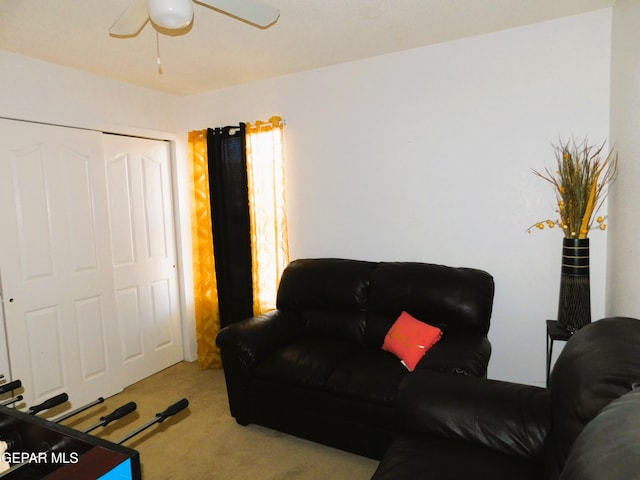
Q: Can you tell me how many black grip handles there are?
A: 4